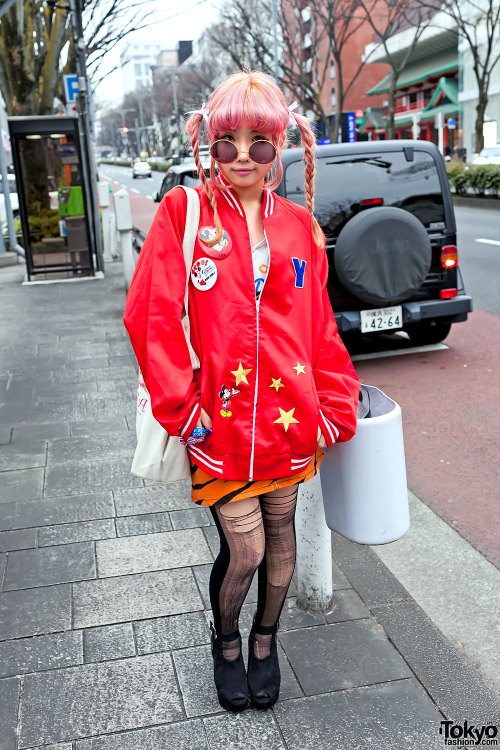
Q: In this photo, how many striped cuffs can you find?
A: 2